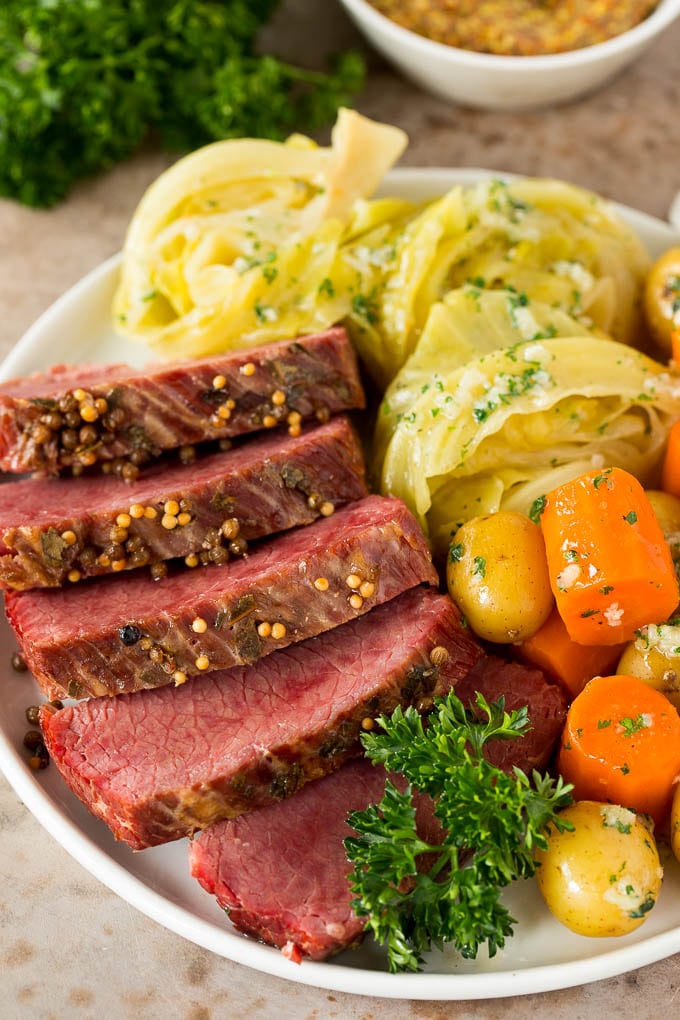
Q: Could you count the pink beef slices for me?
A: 5